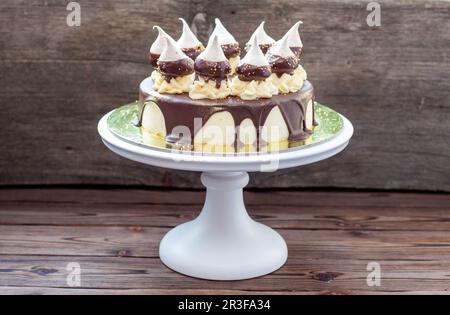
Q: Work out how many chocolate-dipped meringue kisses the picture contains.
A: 9